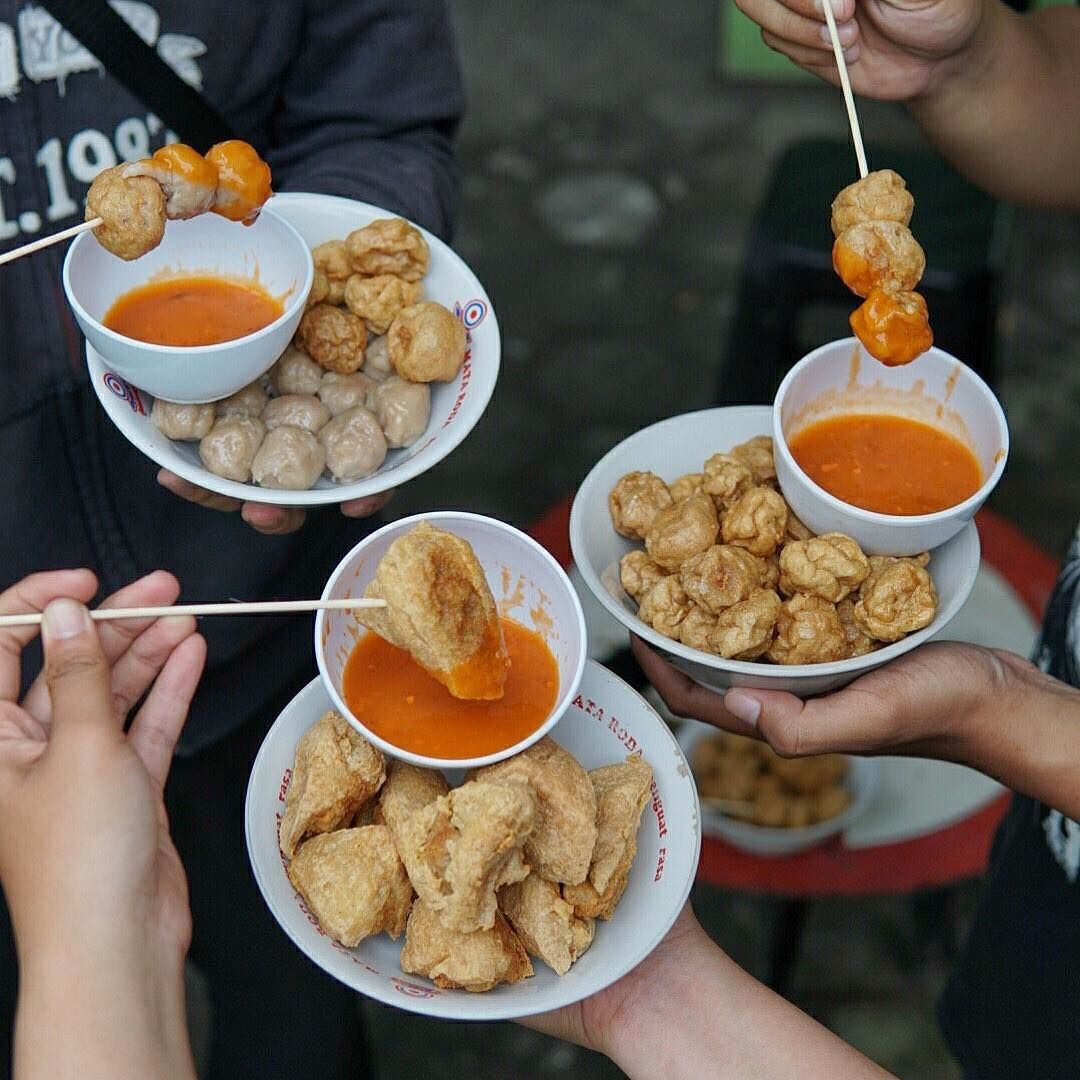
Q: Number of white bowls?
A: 7